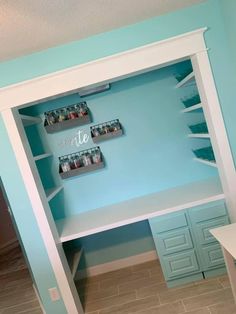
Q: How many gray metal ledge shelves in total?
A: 3